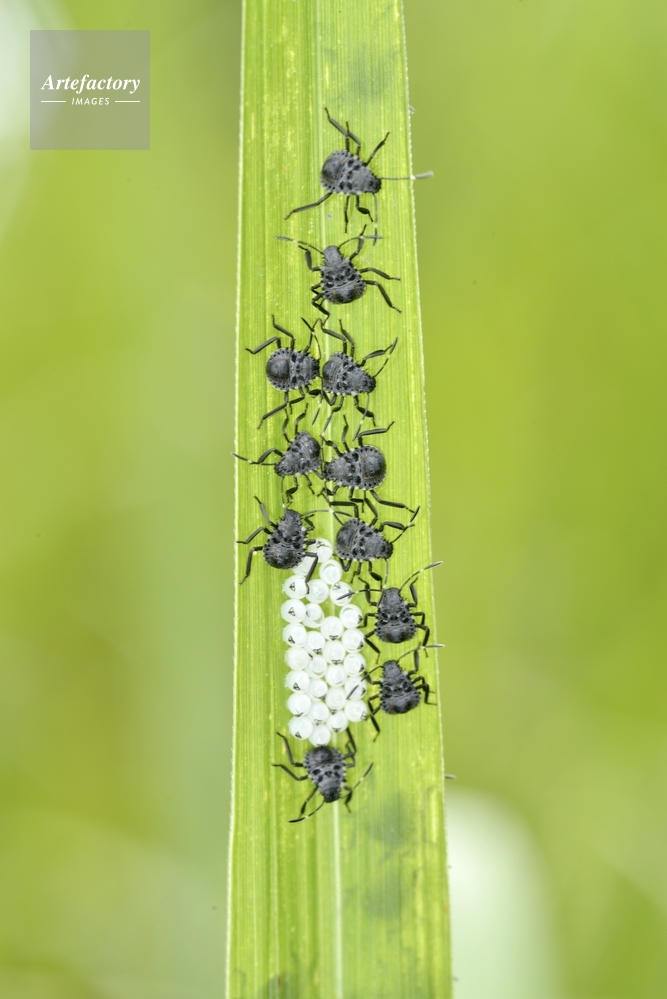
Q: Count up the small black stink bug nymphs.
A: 11